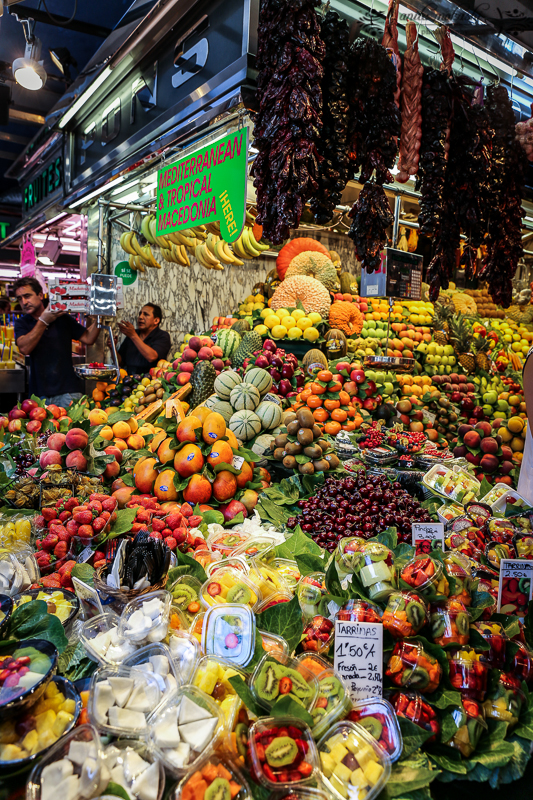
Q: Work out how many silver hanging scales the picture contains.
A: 2